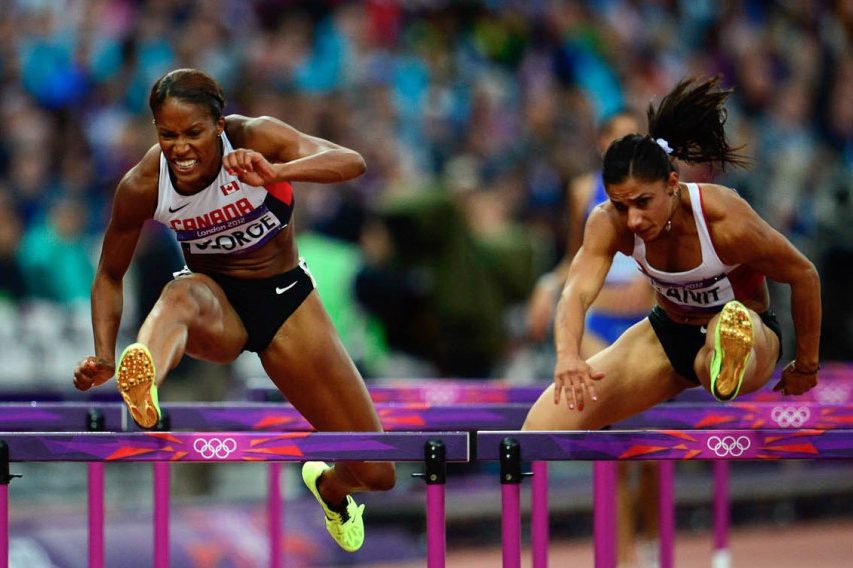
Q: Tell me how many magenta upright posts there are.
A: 10